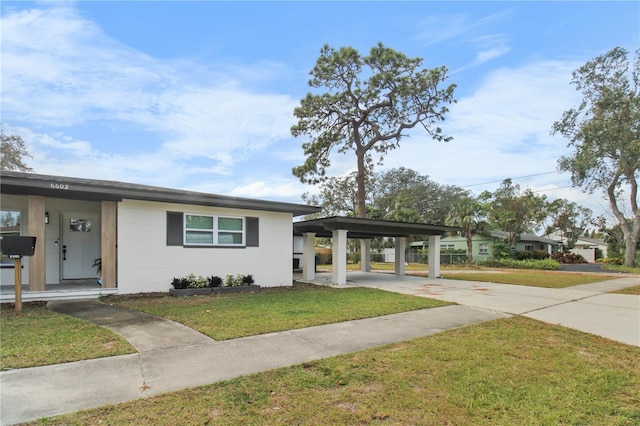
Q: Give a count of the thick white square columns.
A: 5